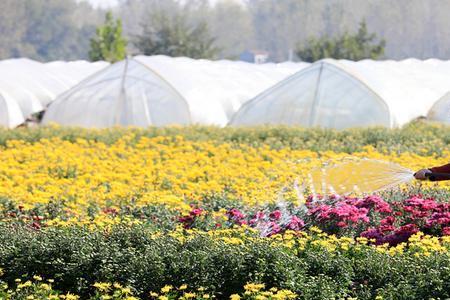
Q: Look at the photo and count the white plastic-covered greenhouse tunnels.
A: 4